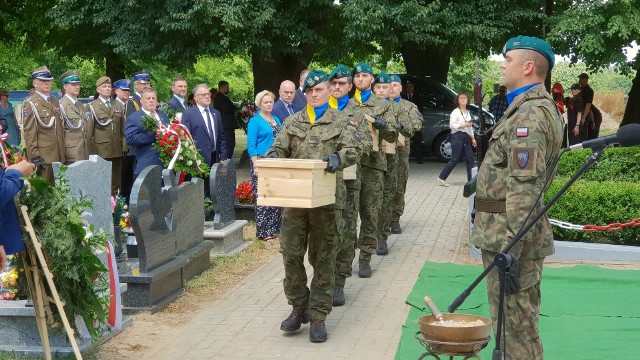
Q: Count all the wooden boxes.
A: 5